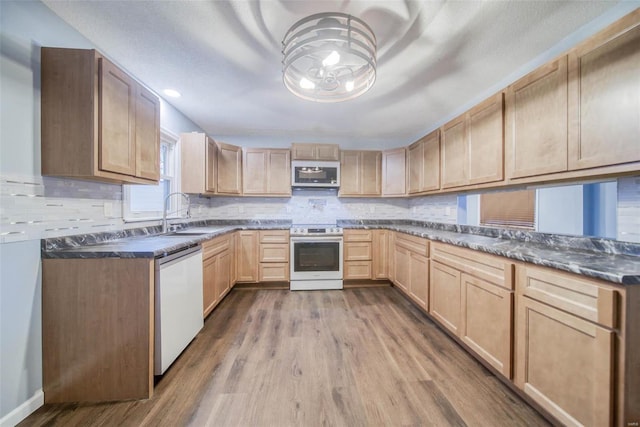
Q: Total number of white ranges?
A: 1